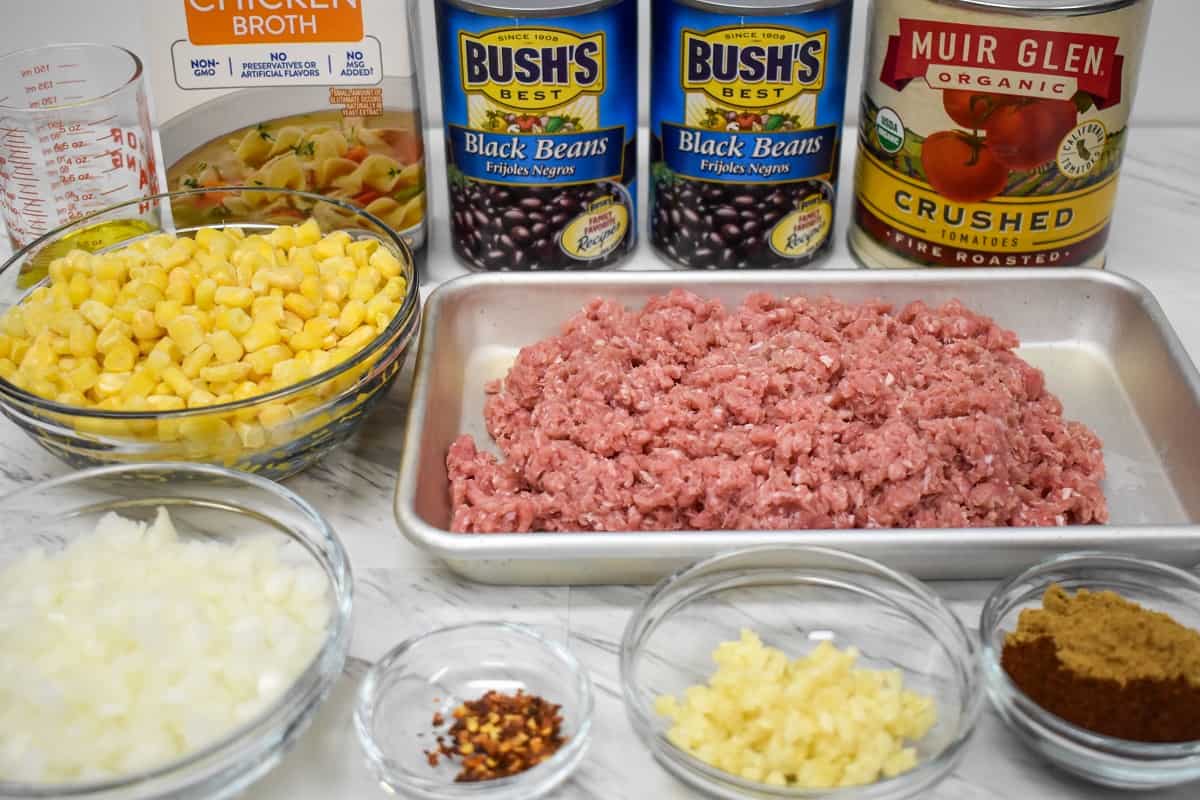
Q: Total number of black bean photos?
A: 2